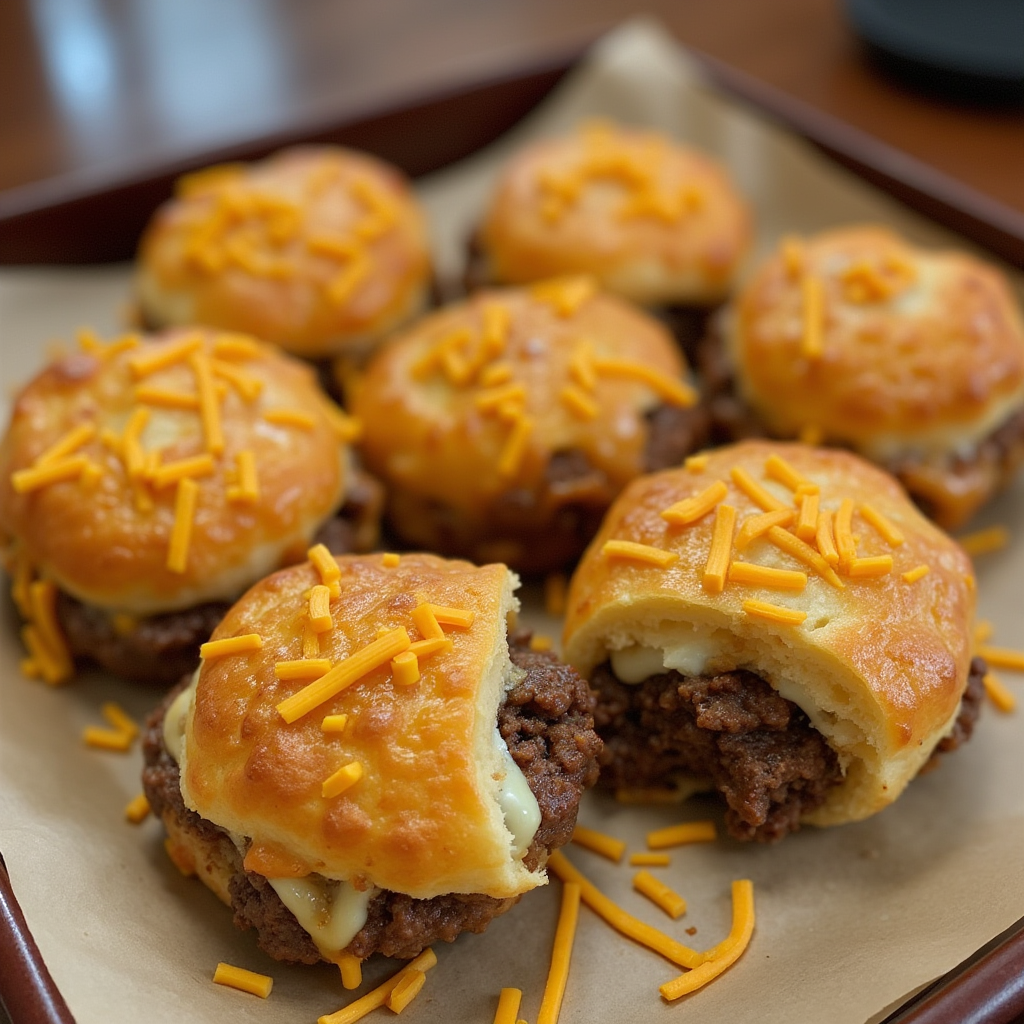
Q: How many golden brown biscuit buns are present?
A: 7